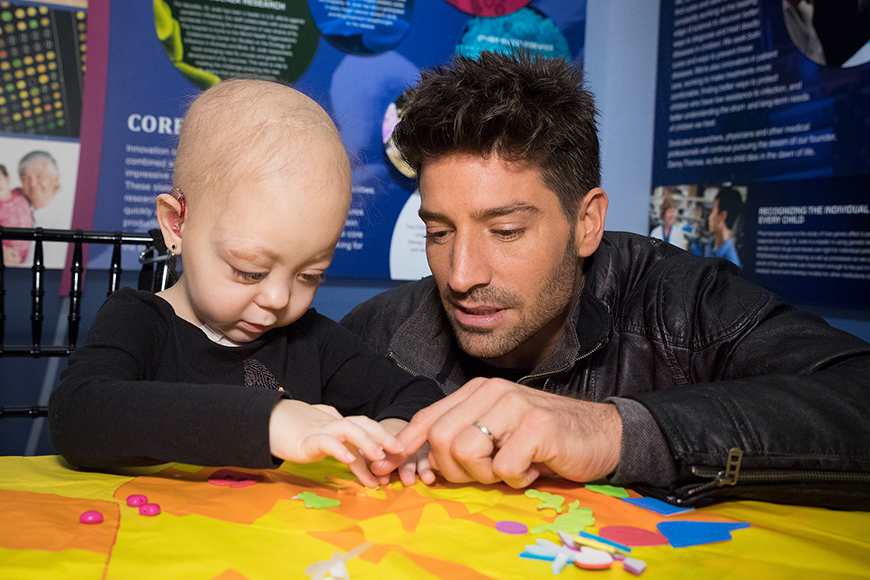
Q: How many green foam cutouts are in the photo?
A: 4